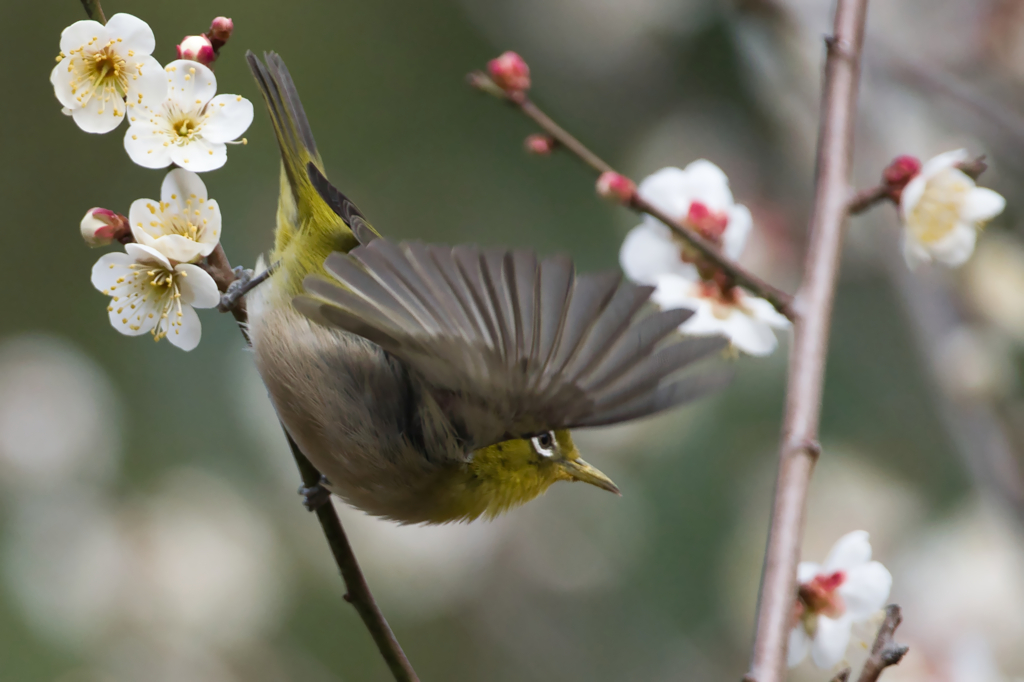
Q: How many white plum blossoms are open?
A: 8